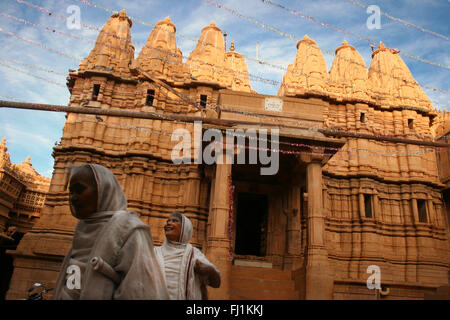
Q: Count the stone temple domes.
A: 7